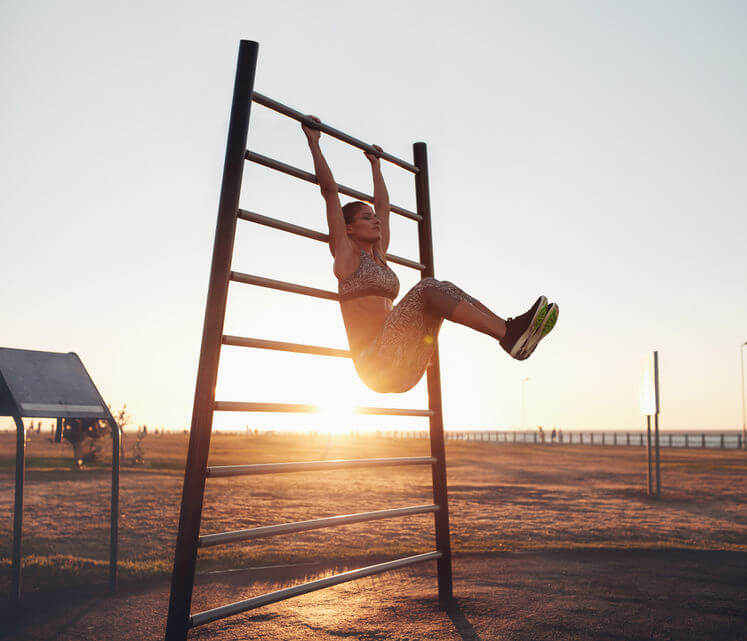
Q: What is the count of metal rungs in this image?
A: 9